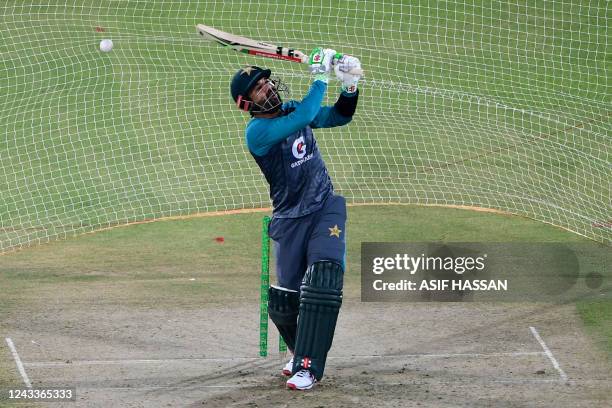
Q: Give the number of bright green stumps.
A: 2